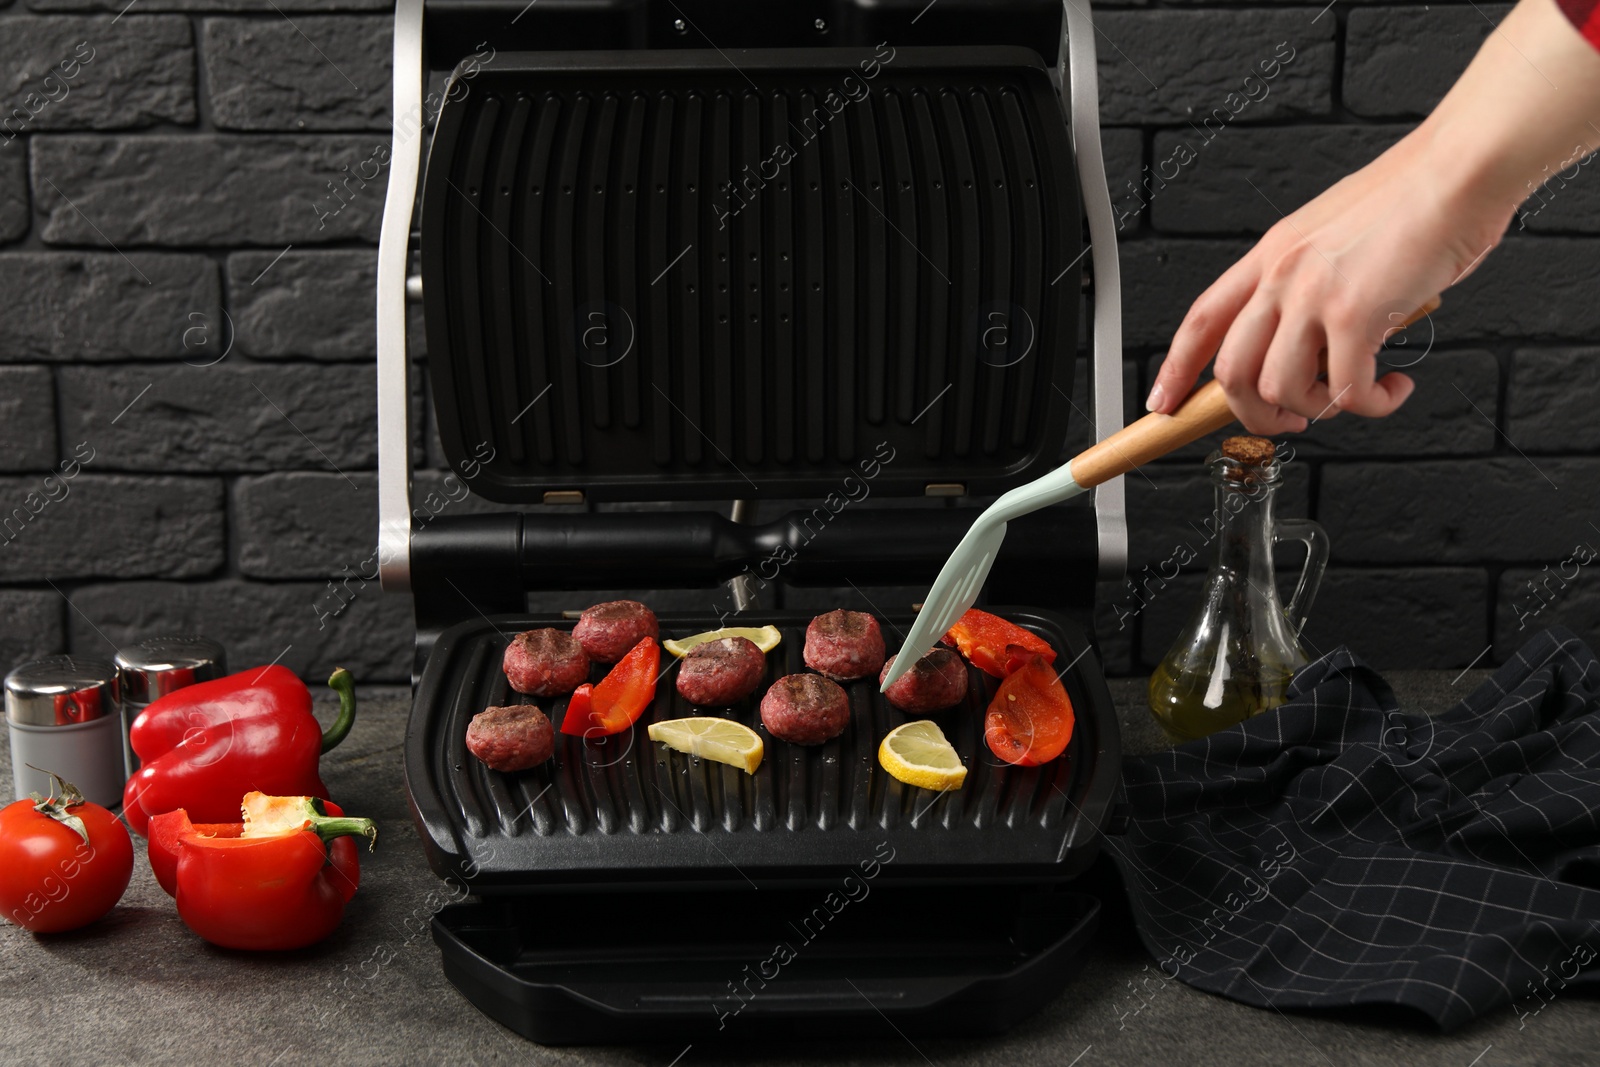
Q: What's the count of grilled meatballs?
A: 7